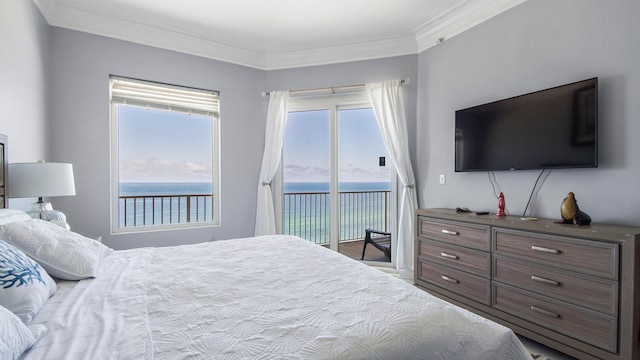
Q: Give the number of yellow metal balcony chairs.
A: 0